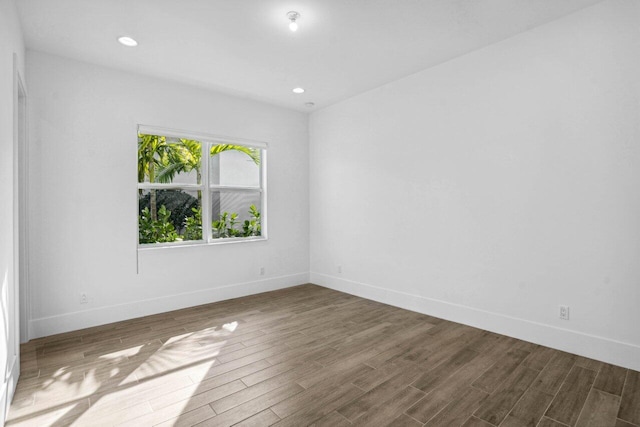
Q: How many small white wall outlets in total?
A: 4